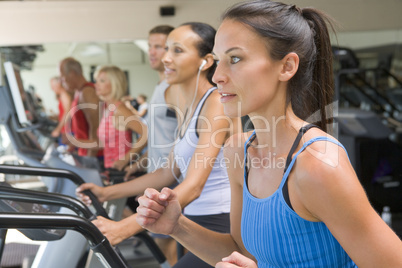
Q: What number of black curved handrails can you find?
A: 3